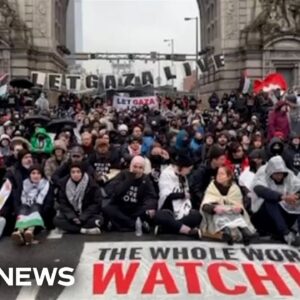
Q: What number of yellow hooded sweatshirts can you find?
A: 0